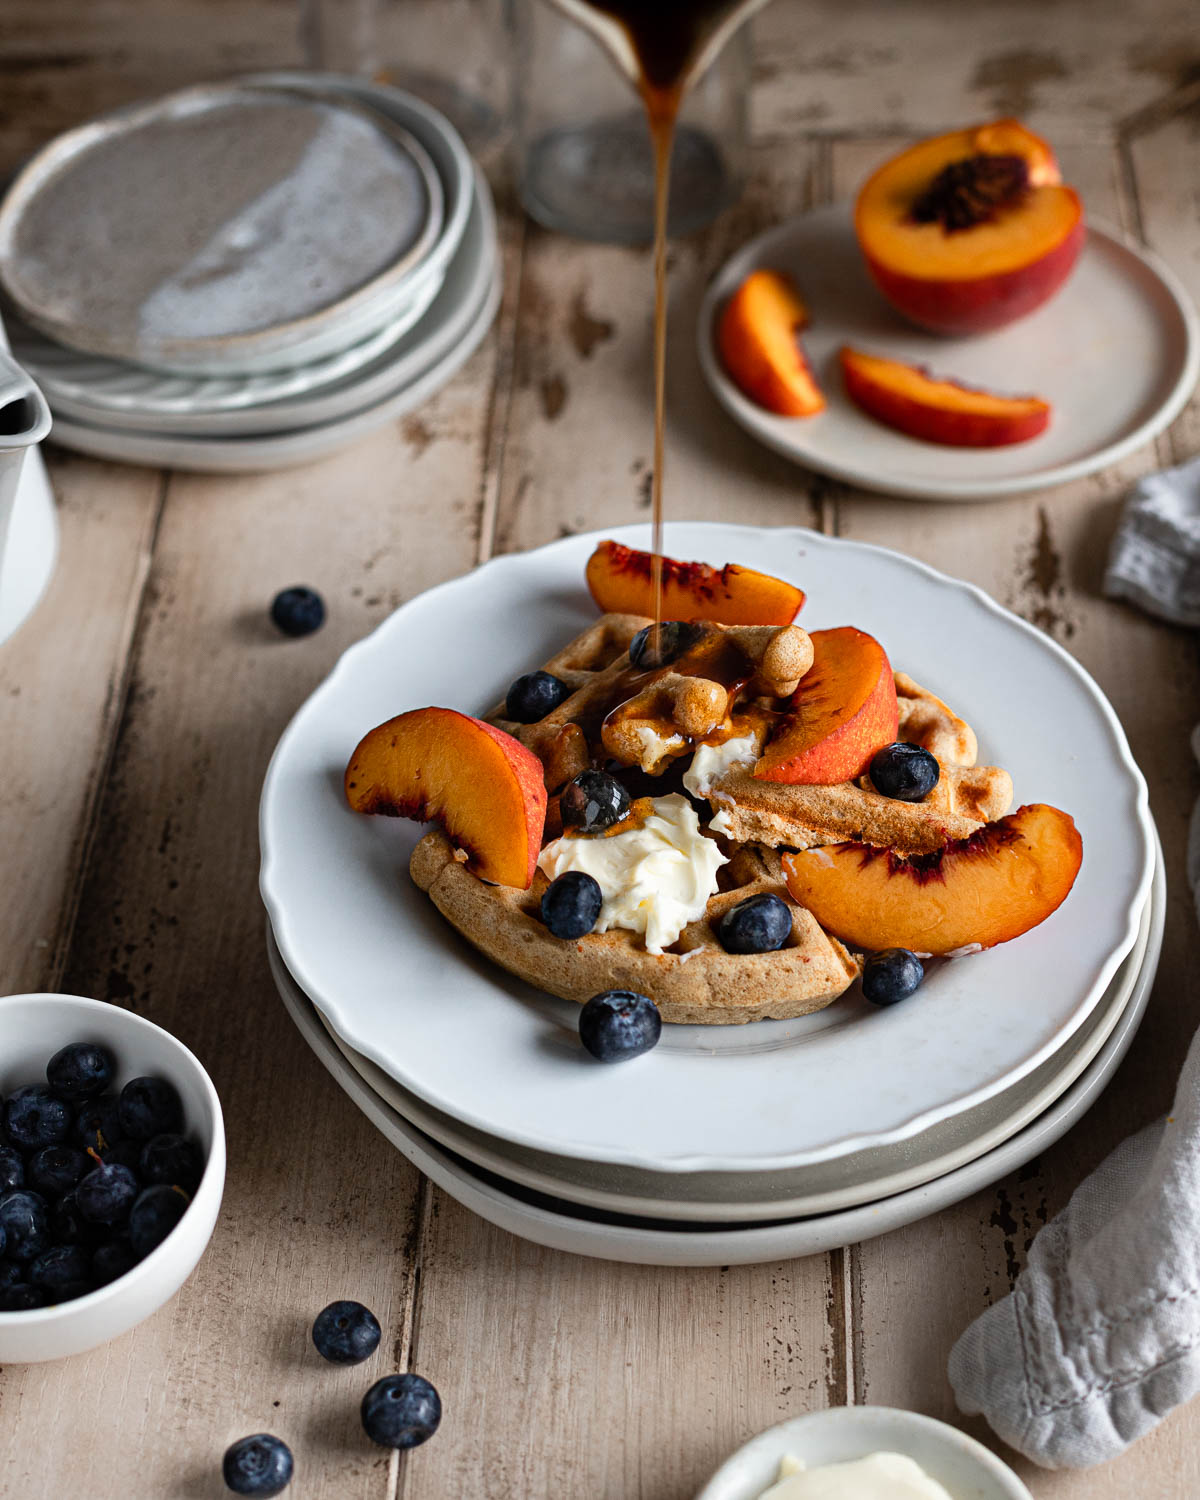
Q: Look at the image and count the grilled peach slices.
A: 0